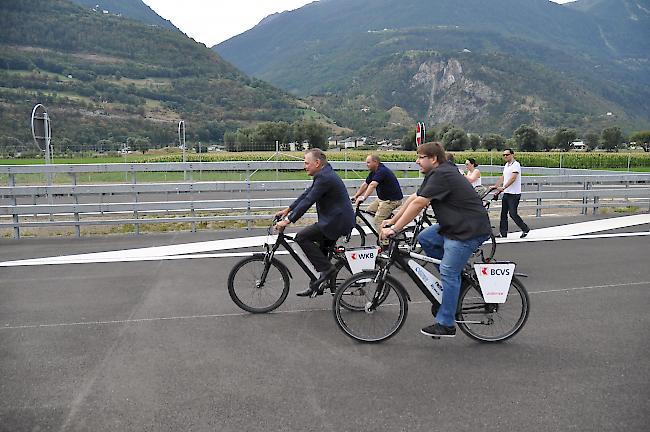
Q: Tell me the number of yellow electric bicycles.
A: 0